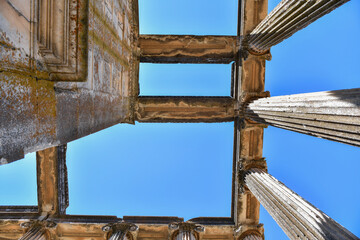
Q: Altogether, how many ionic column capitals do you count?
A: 7